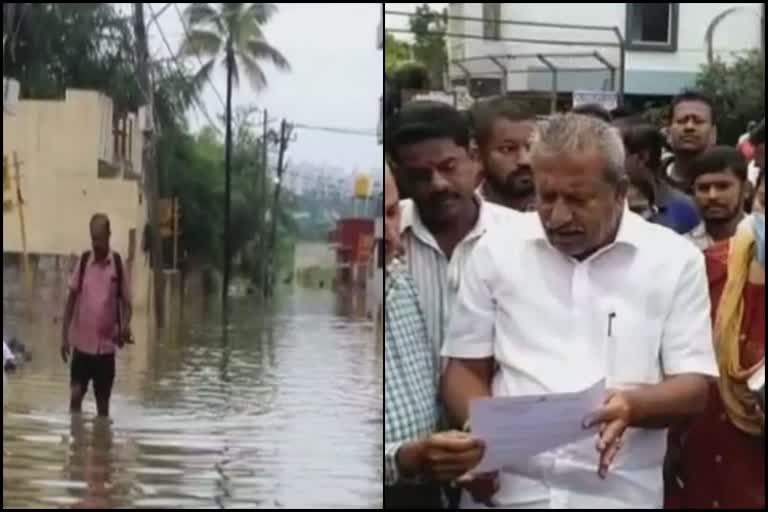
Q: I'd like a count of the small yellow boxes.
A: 1